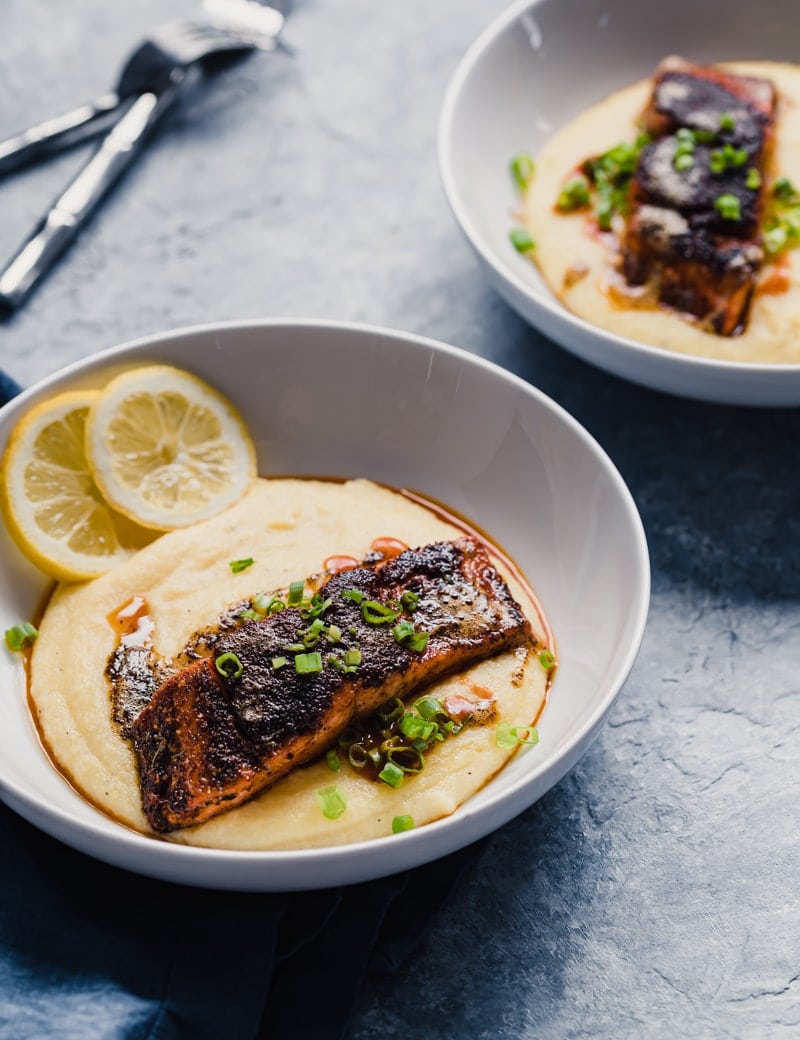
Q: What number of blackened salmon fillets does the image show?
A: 2